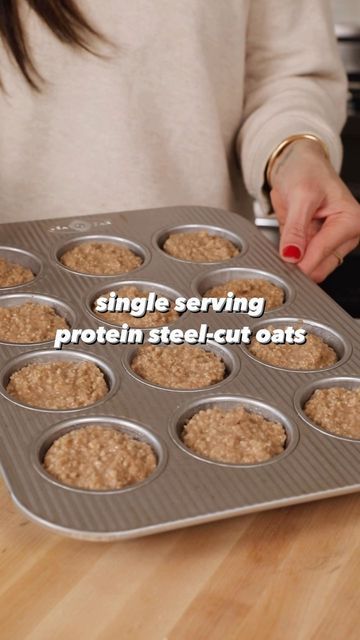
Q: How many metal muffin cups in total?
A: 12